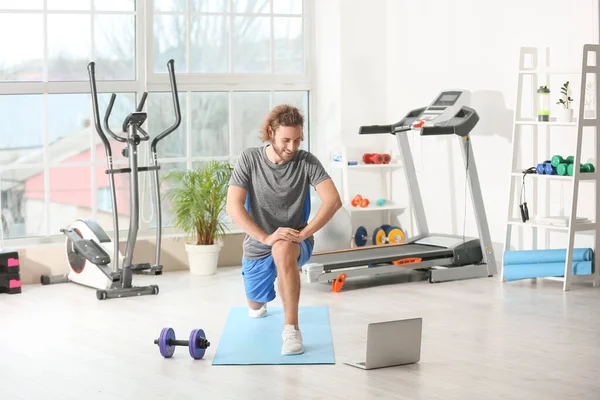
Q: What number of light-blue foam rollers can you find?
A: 2